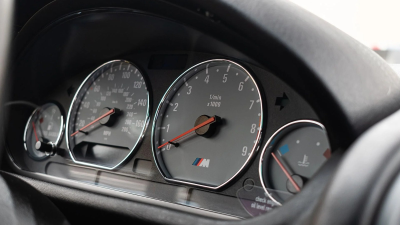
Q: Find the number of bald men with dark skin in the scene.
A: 0